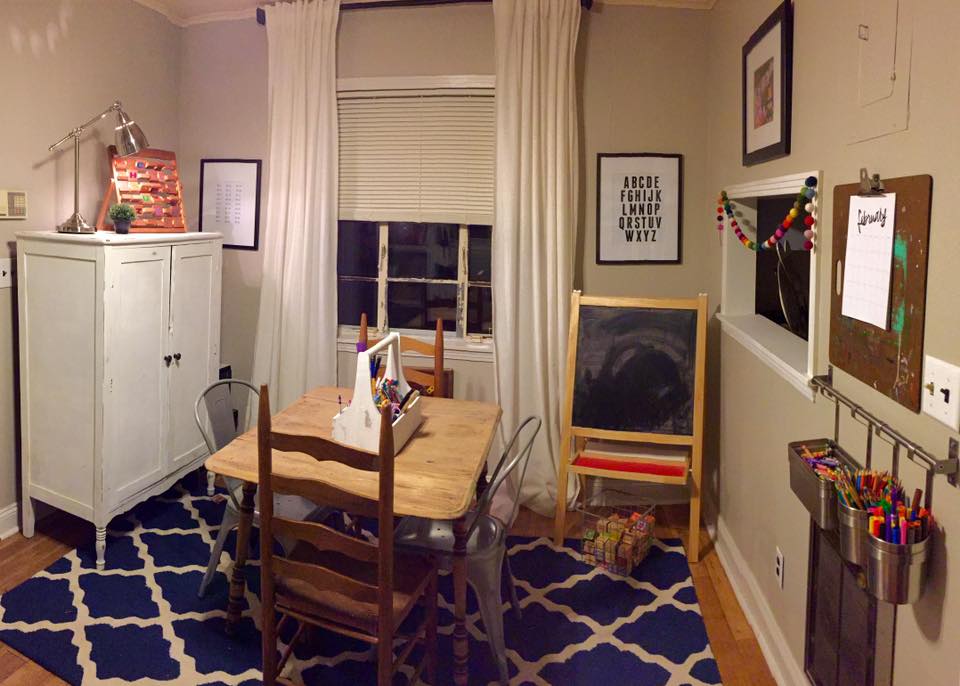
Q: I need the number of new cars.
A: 0